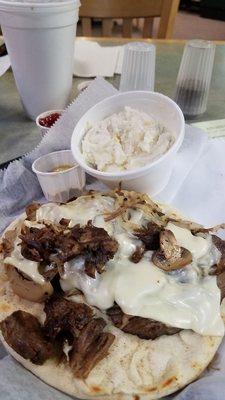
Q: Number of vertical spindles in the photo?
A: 4